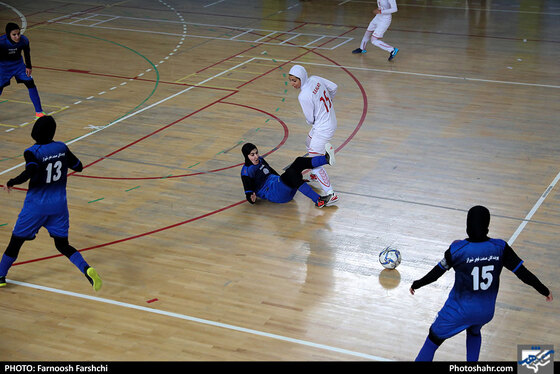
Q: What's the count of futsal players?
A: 6